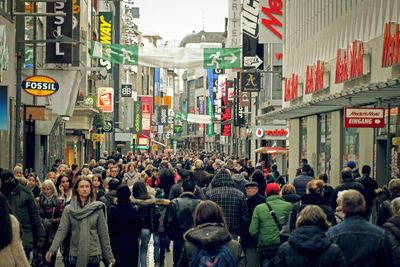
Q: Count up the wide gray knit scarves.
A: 1